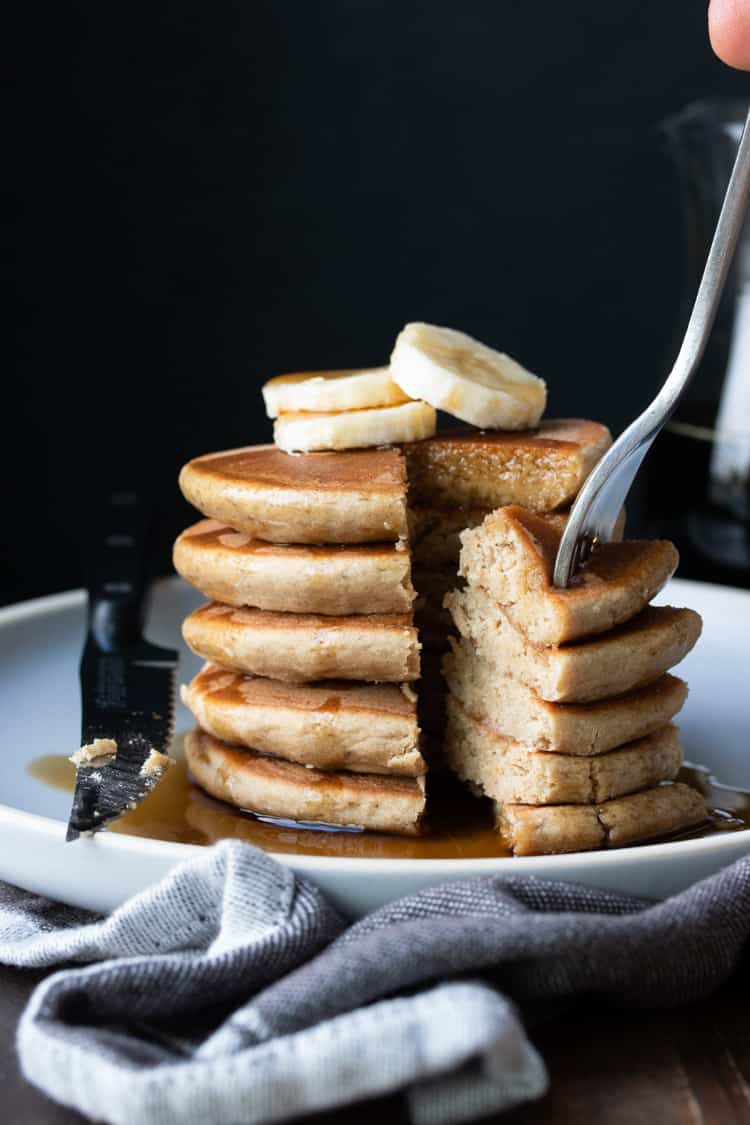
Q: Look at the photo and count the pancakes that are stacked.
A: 5